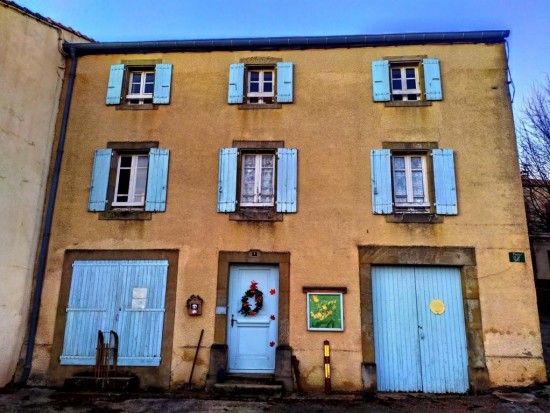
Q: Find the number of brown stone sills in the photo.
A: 6